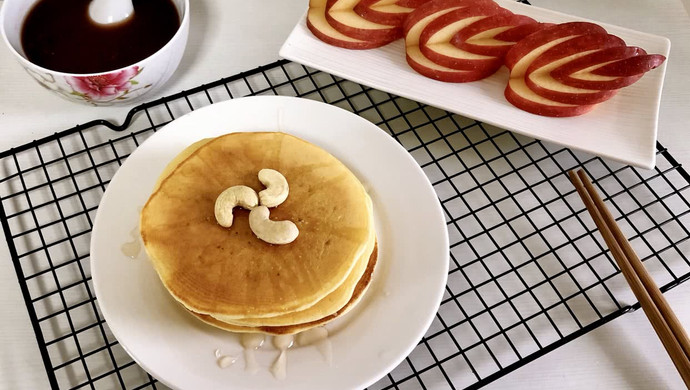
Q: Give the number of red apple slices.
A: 12